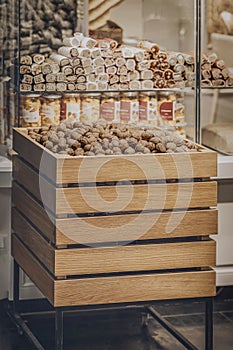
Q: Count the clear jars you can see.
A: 8